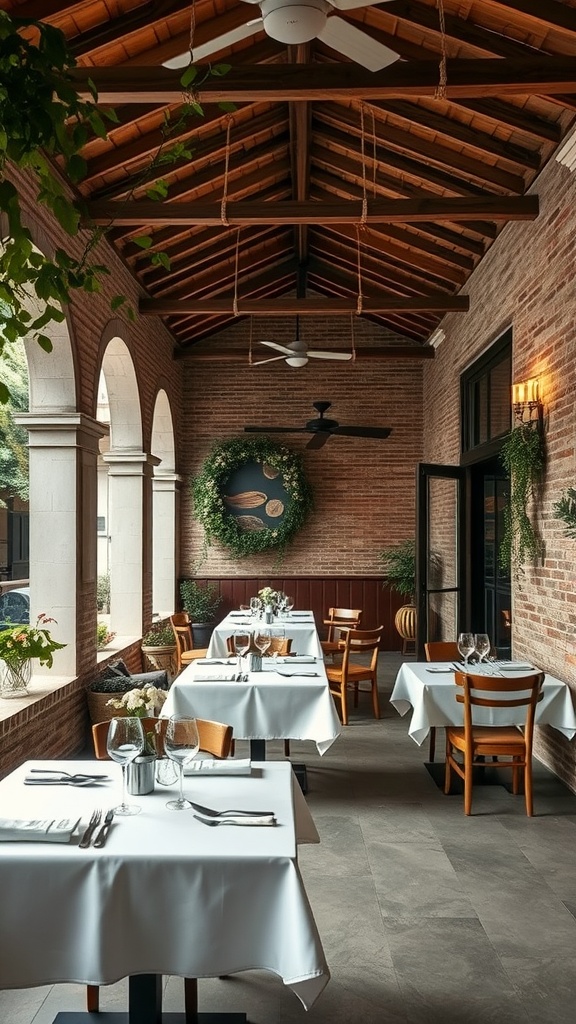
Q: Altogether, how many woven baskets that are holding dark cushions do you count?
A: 1